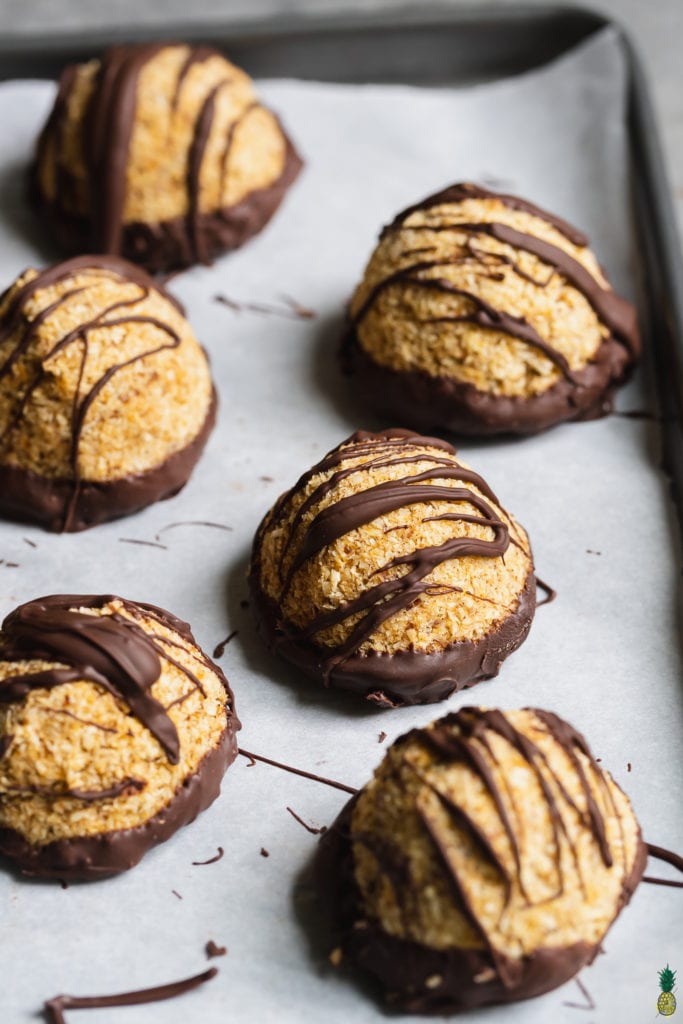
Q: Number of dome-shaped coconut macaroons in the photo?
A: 6